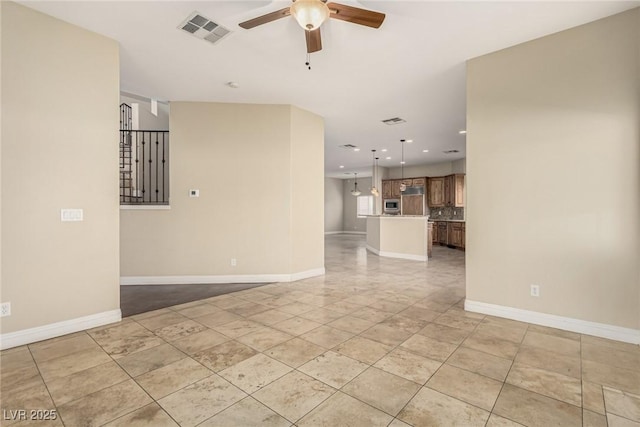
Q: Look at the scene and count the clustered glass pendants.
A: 3